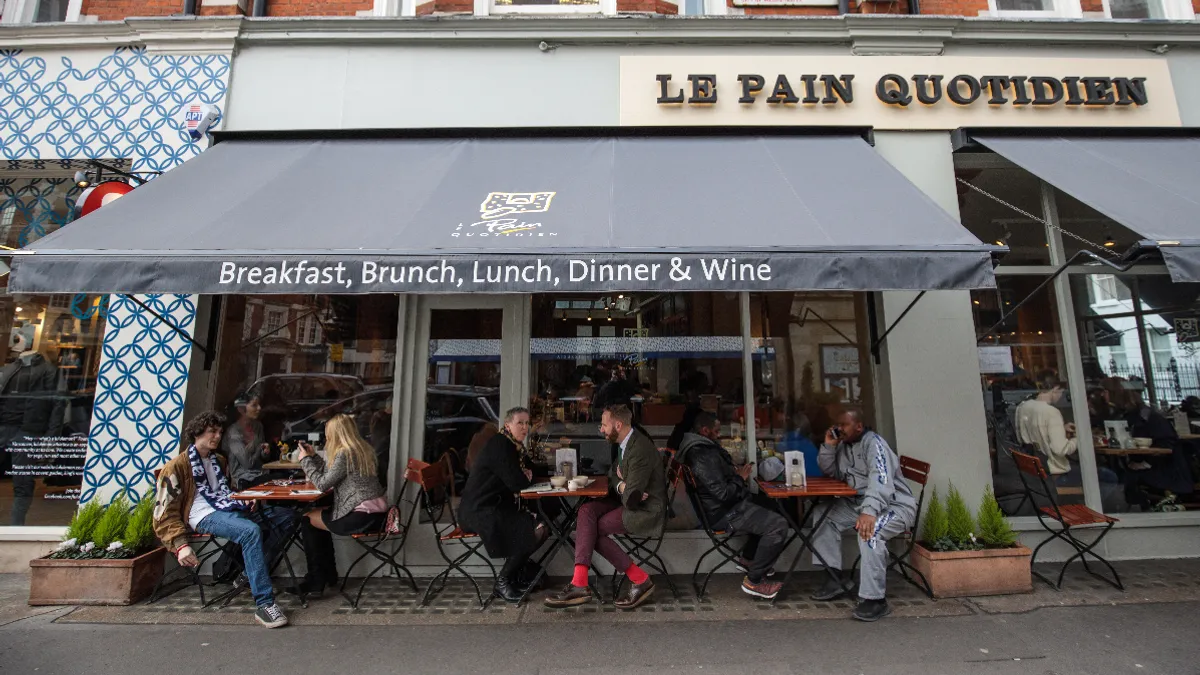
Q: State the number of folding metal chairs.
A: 7